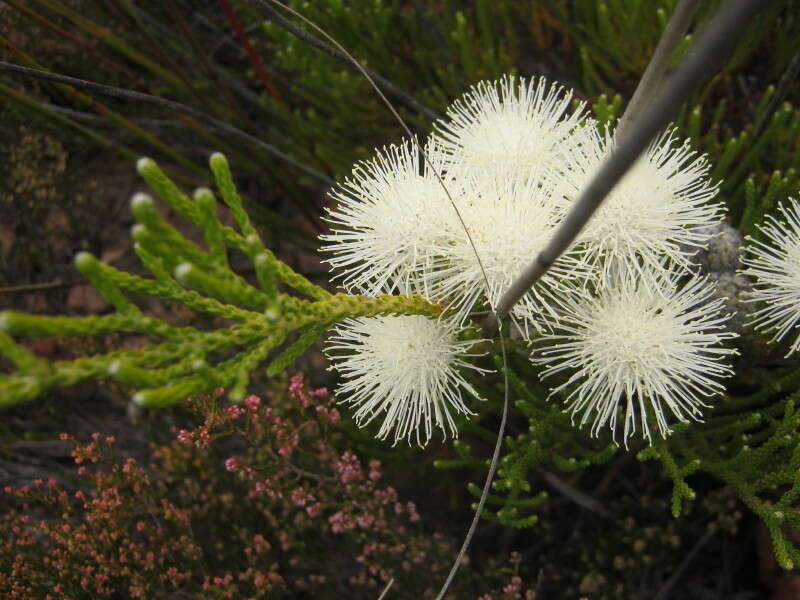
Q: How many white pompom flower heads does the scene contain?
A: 7